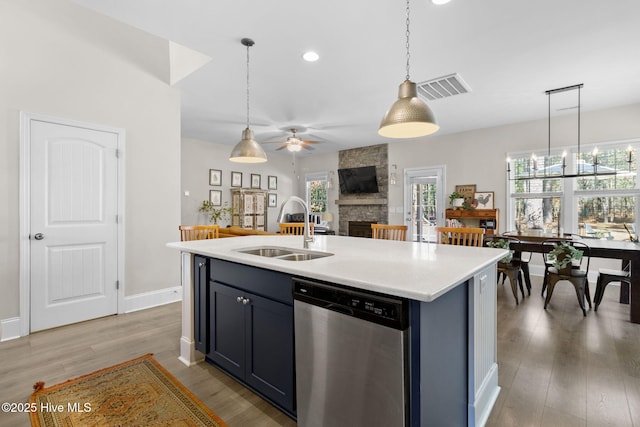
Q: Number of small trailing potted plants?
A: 1